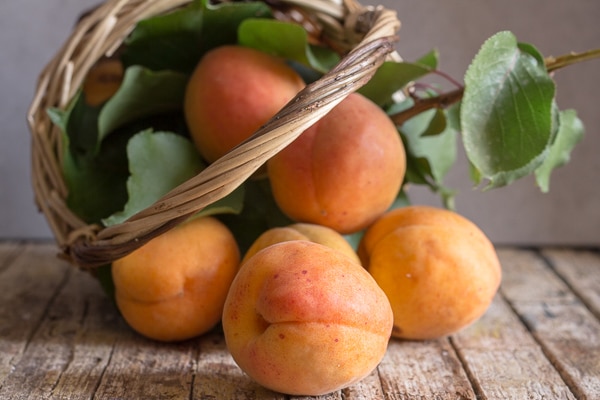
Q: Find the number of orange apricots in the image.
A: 6